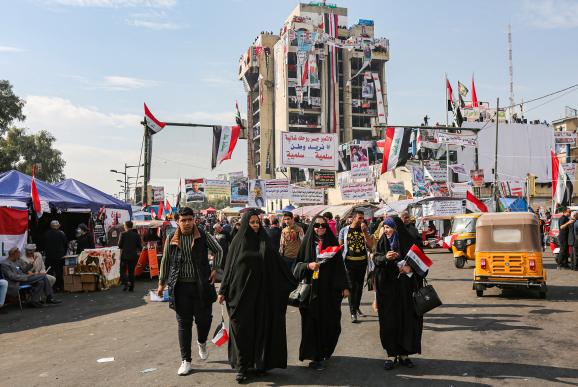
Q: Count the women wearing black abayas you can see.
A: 3